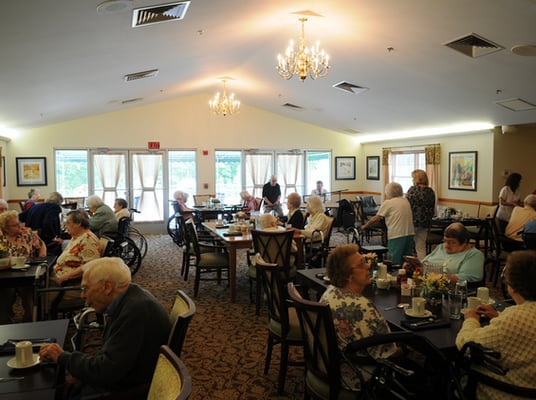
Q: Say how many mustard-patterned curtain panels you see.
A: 2